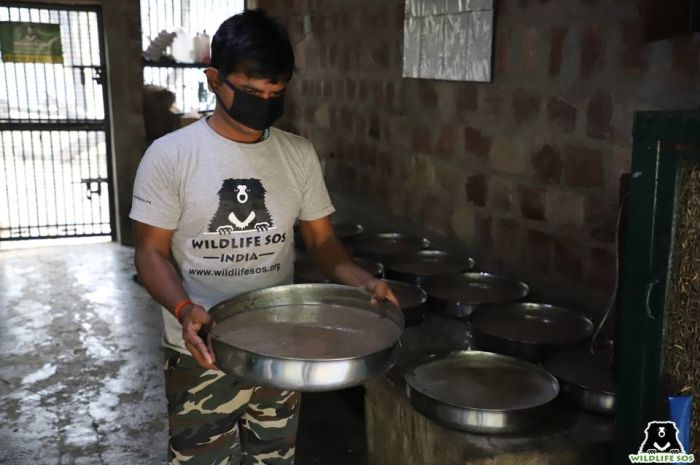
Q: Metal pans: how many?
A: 10